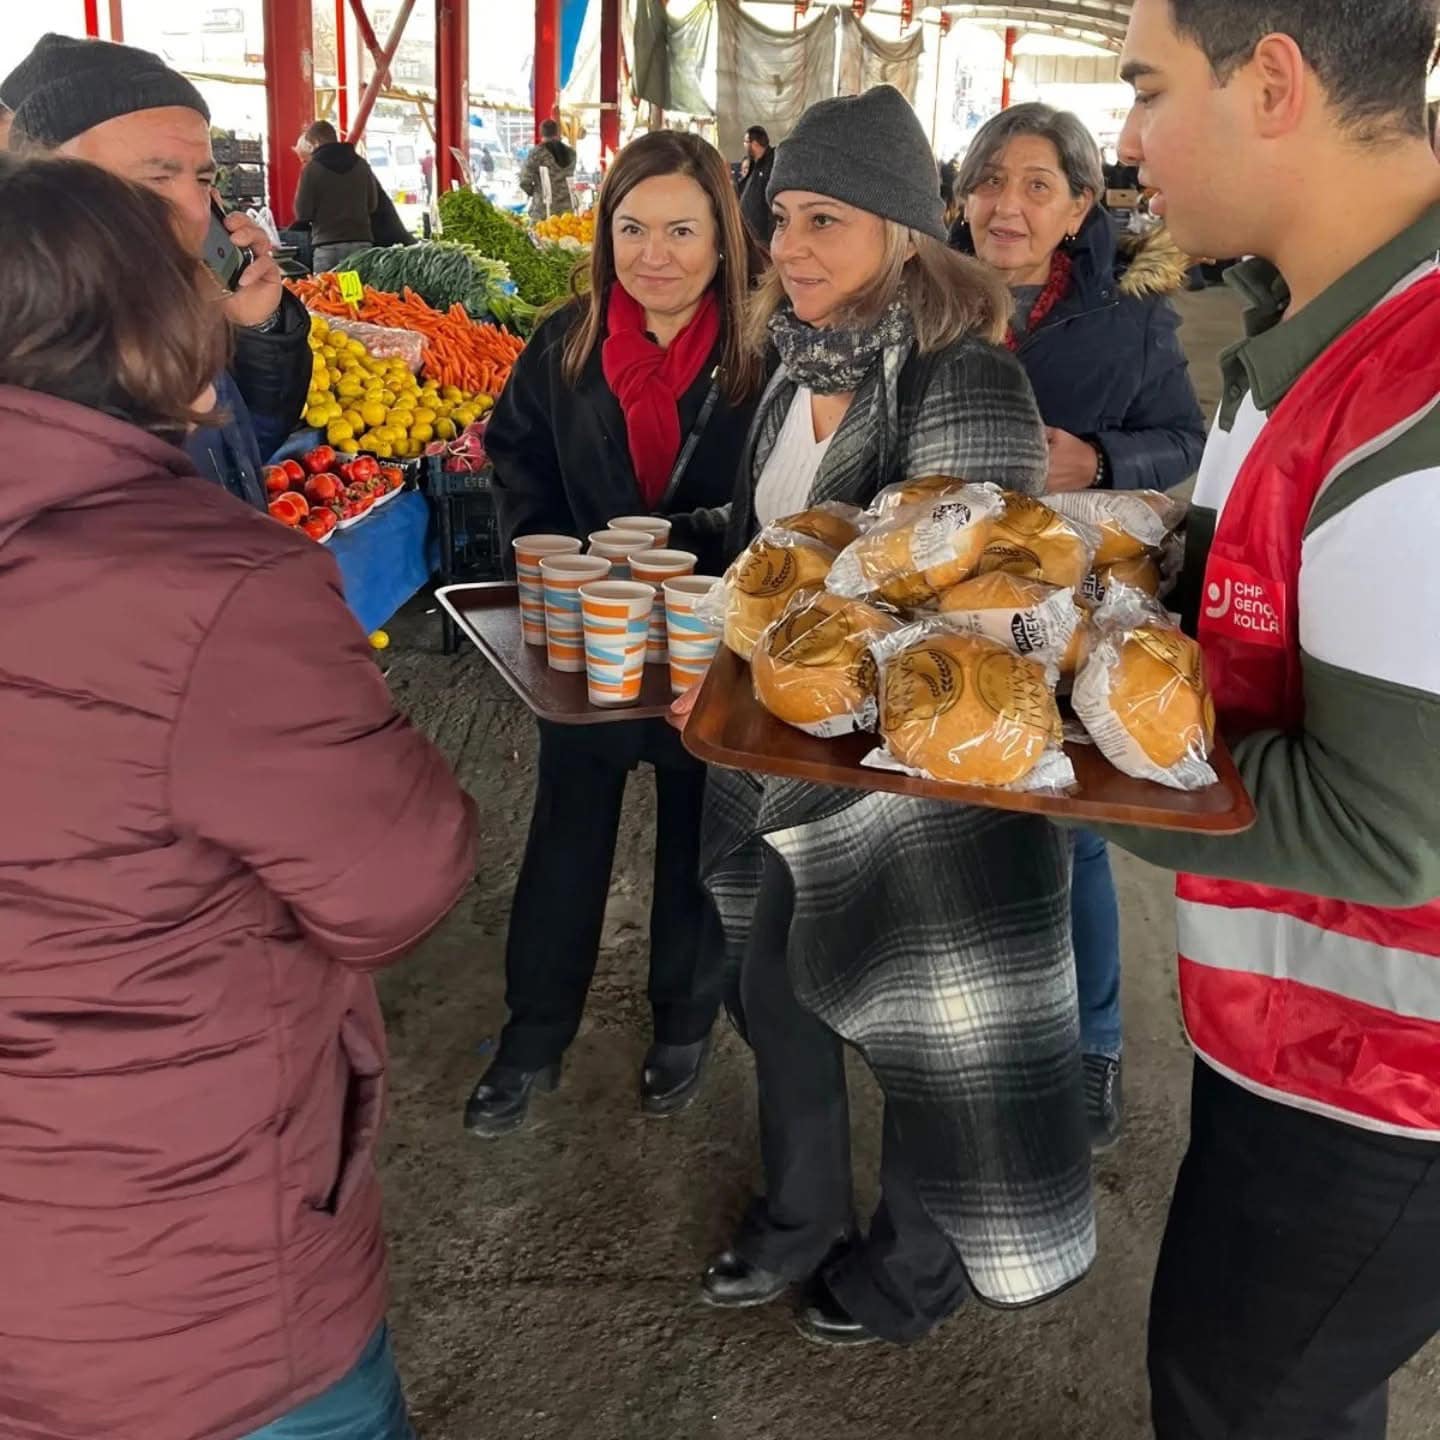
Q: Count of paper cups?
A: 7